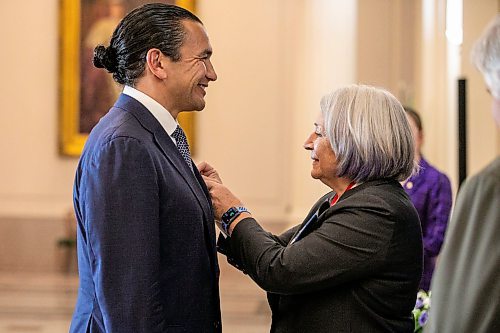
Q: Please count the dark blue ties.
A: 1